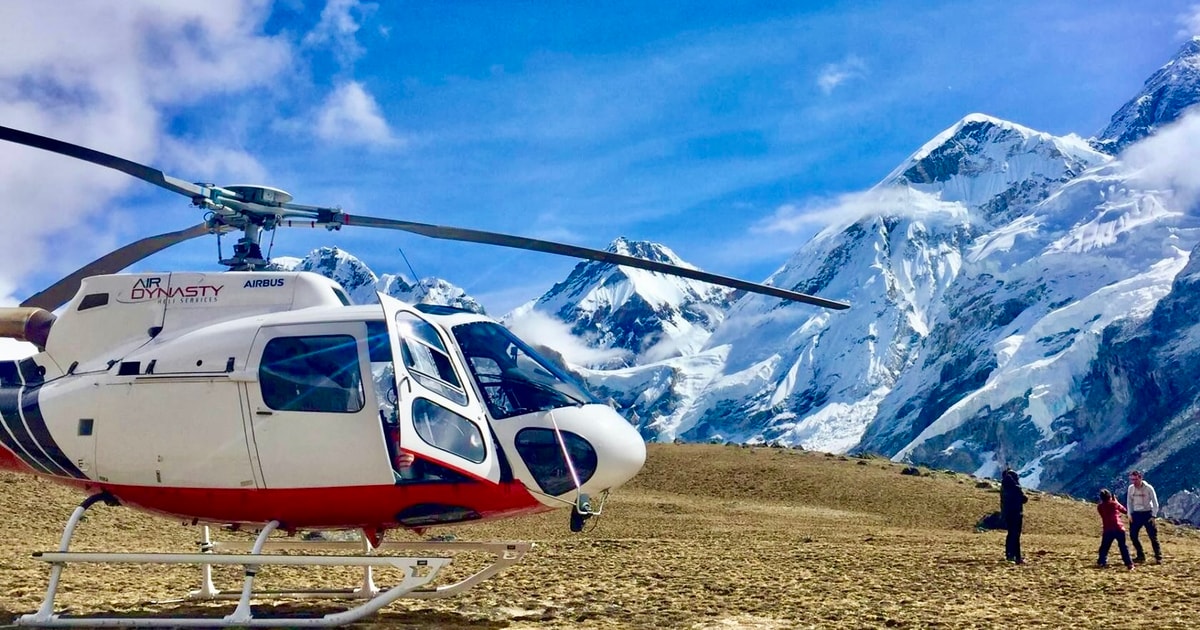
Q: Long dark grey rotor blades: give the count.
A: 3